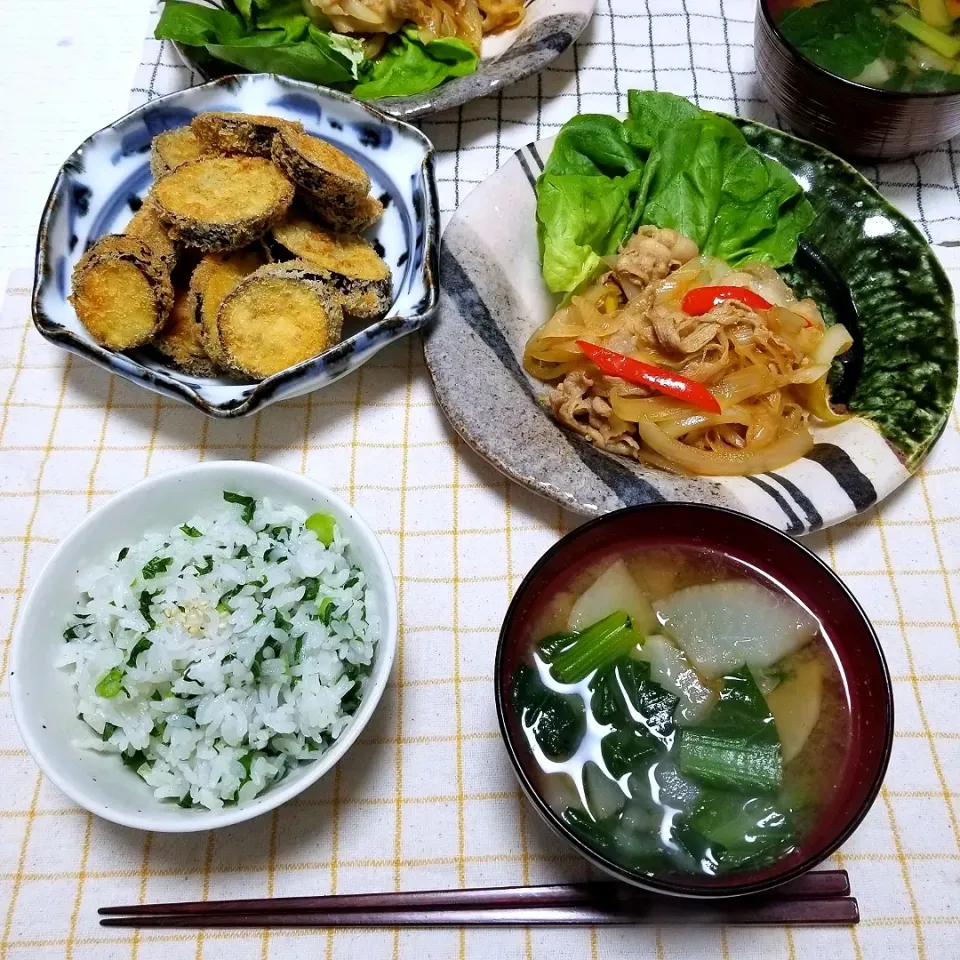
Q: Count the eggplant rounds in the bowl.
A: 11